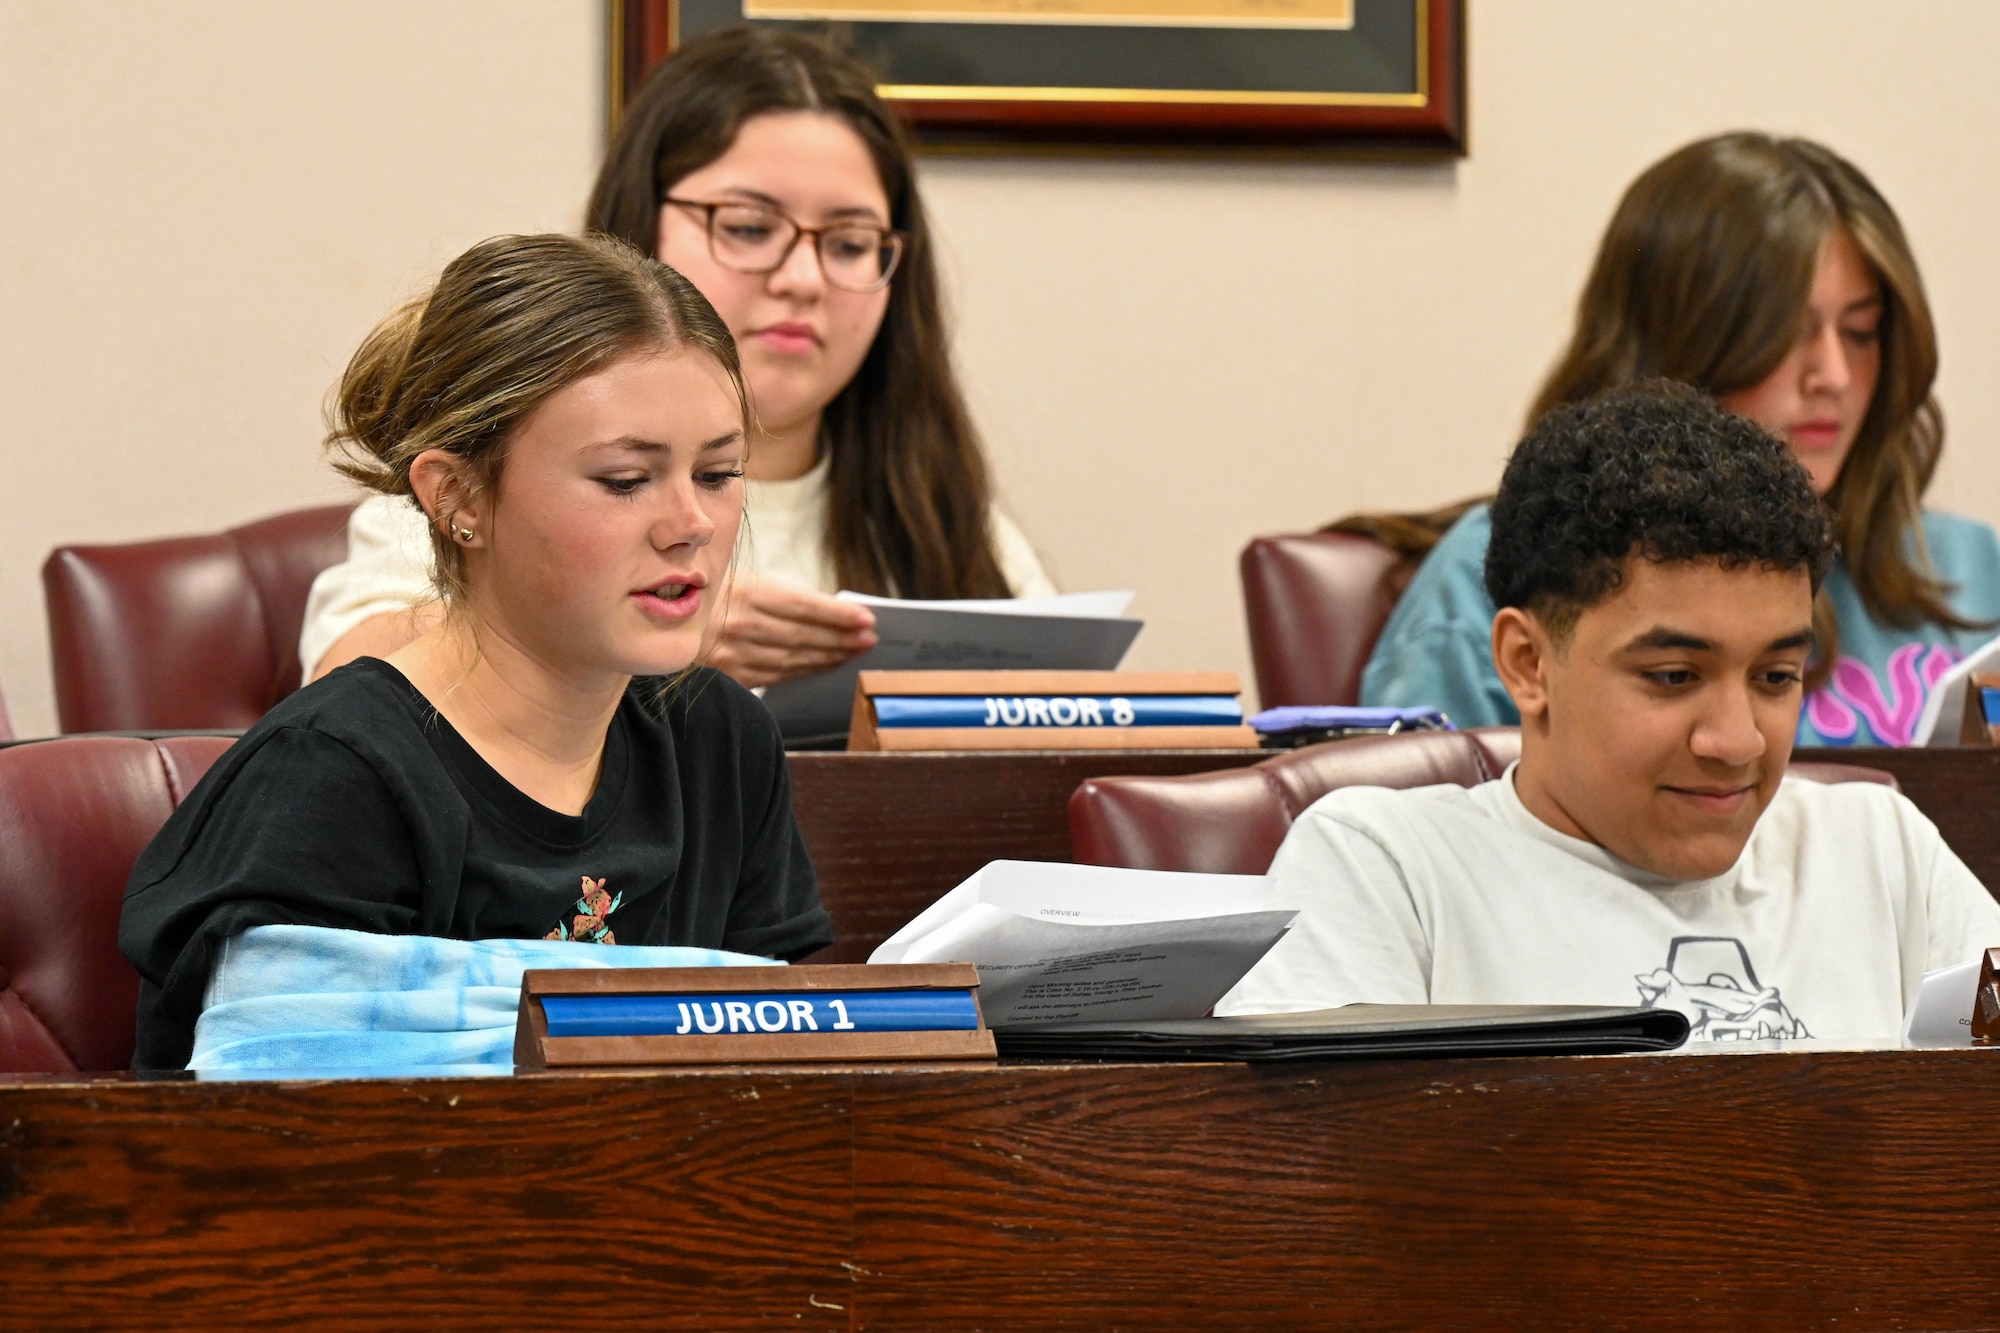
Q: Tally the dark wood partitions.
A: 2